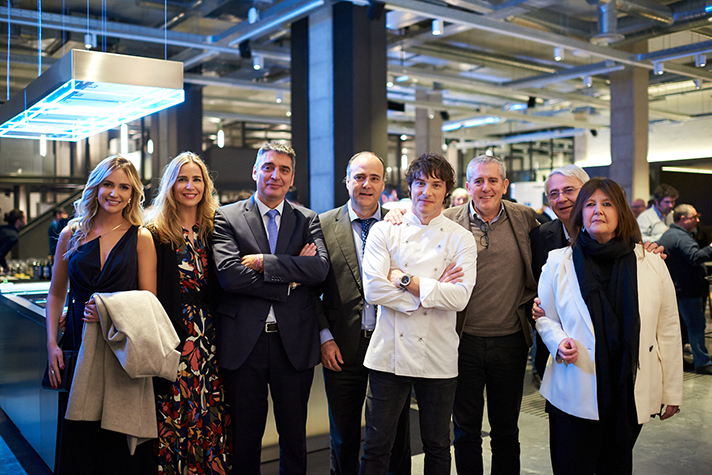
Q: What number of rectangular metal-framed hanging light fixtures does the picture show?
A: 1